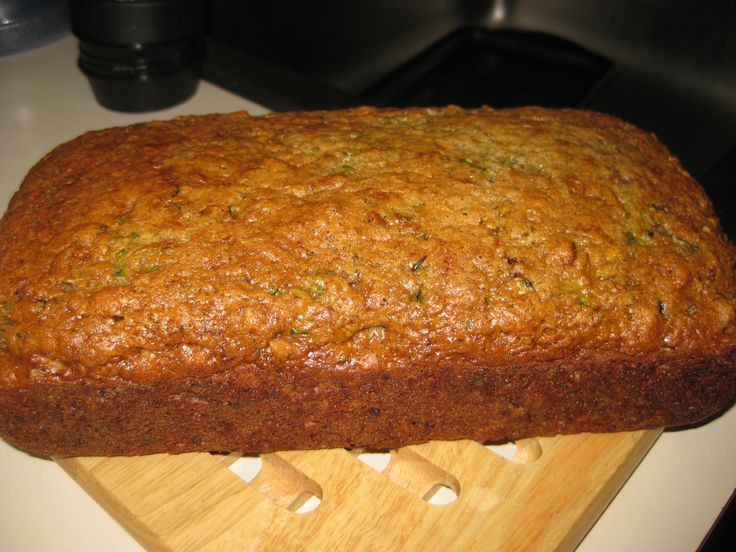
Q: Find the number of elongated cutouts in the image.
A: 3